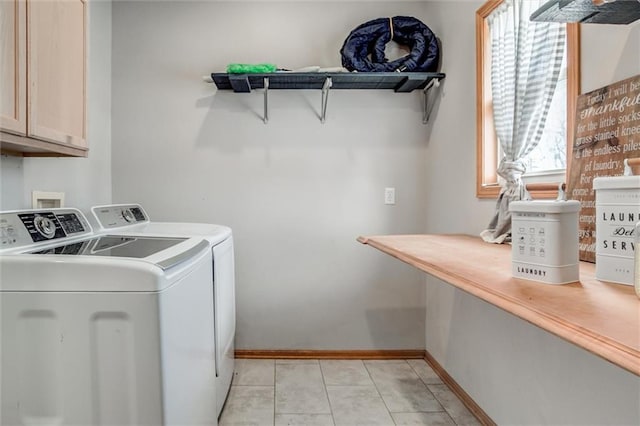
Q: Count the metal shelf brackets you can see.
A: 3